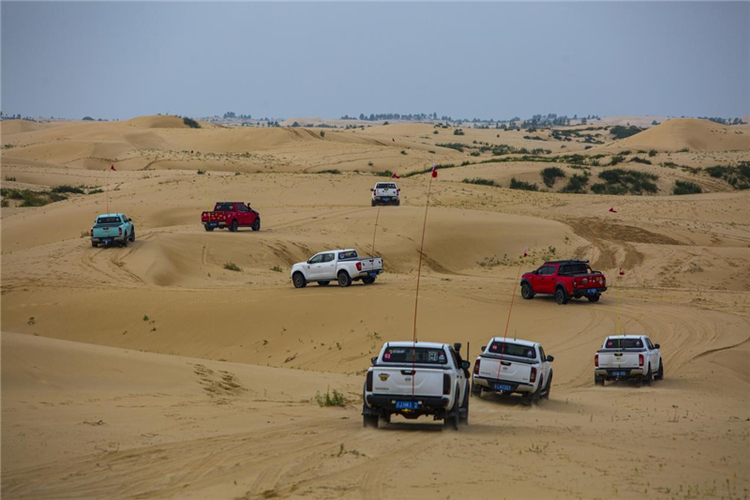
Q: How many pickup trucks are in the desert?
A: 8